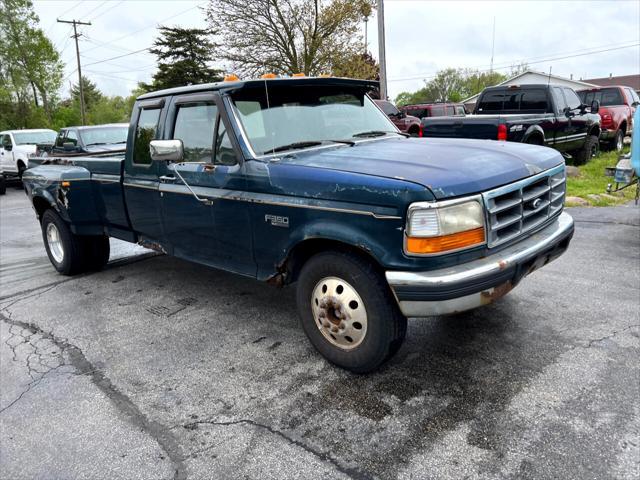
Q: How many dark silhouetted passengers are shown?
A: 0